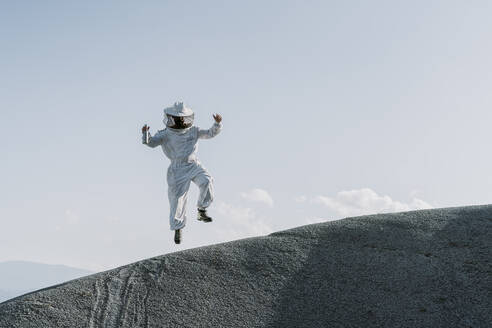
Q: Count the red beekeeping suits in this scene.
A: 0